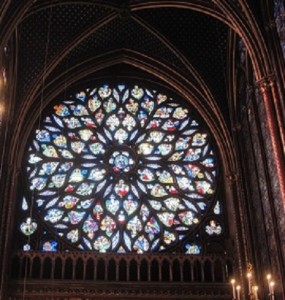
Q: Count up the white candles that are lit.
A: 6